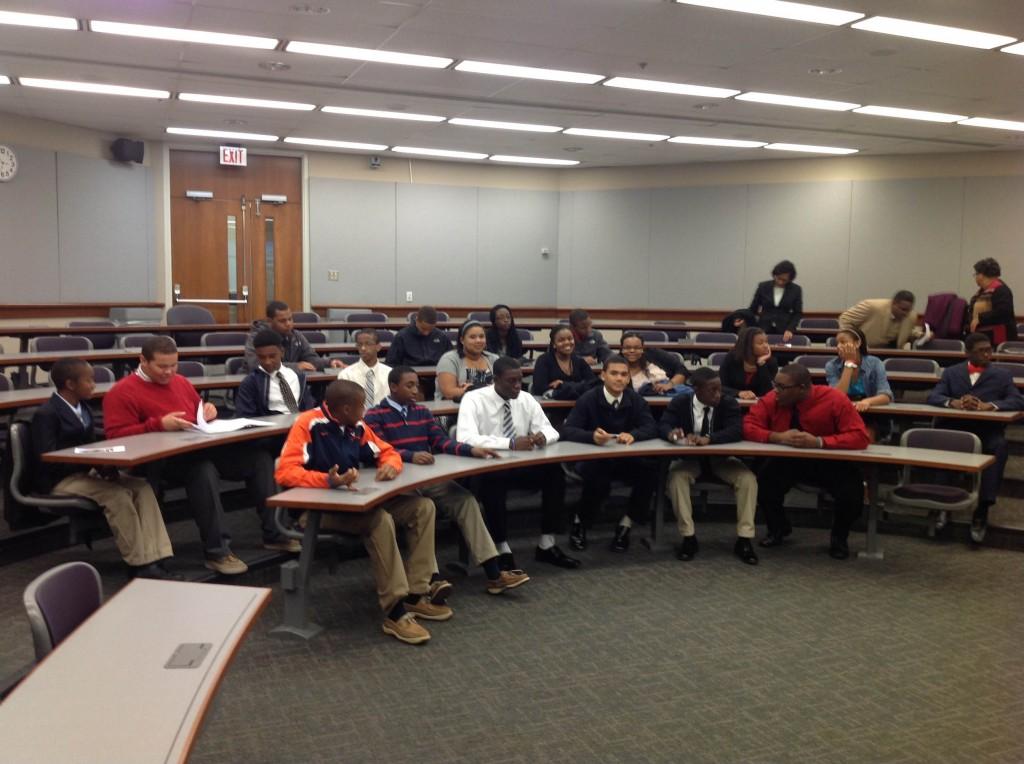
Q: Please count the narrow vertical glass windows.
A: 2